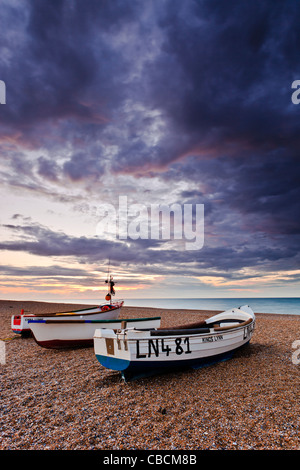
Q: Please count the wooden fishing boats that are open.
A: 3